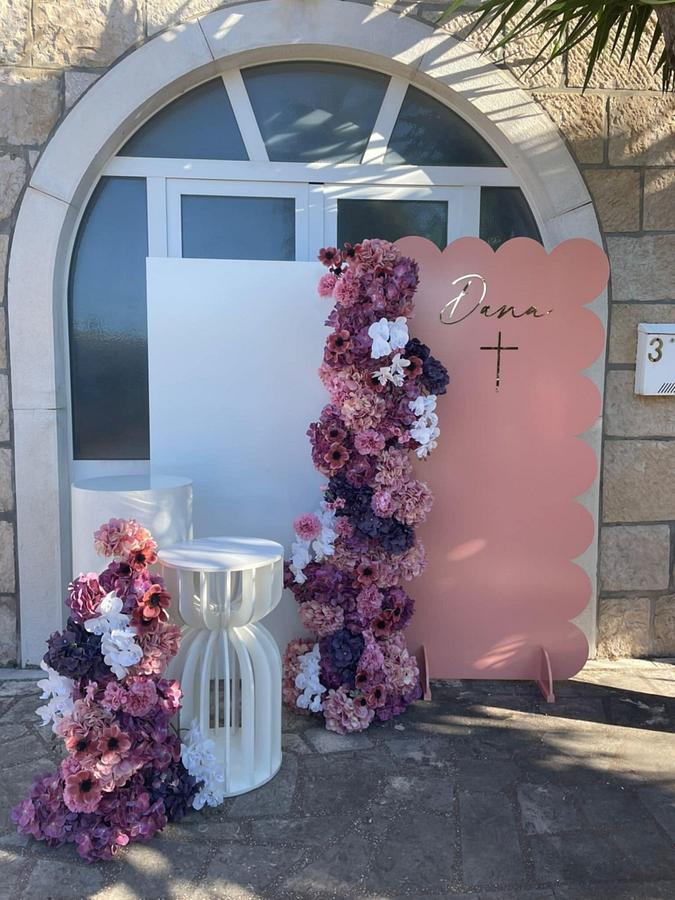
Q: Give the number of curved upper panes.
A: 3